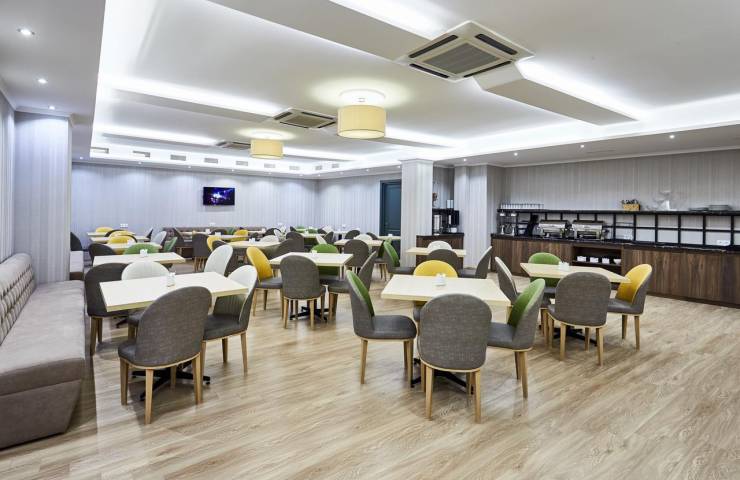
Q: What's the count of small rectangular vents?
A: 9